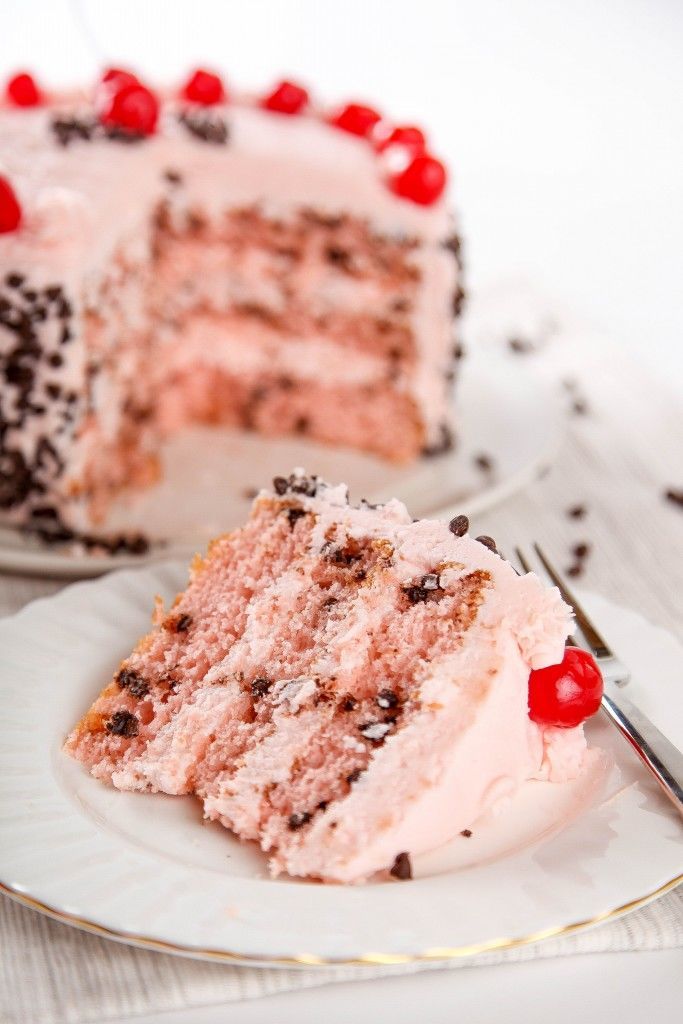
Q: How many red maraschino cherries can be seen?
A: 10